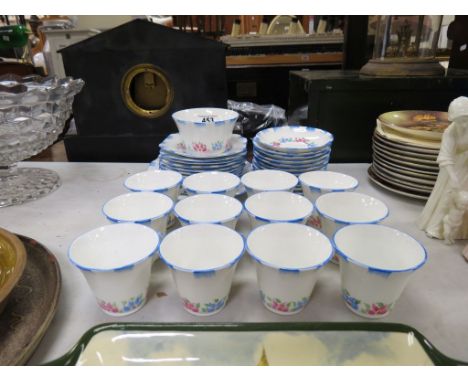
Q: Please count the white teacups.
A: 12